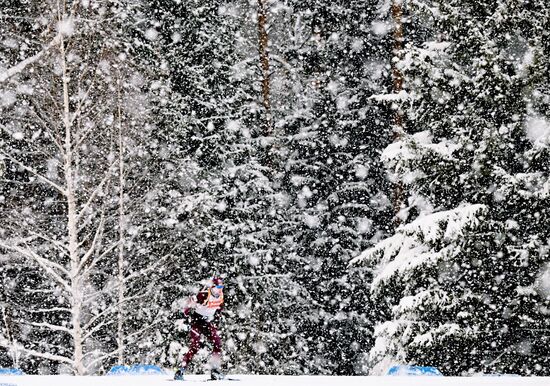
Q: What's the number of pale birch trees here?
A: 2